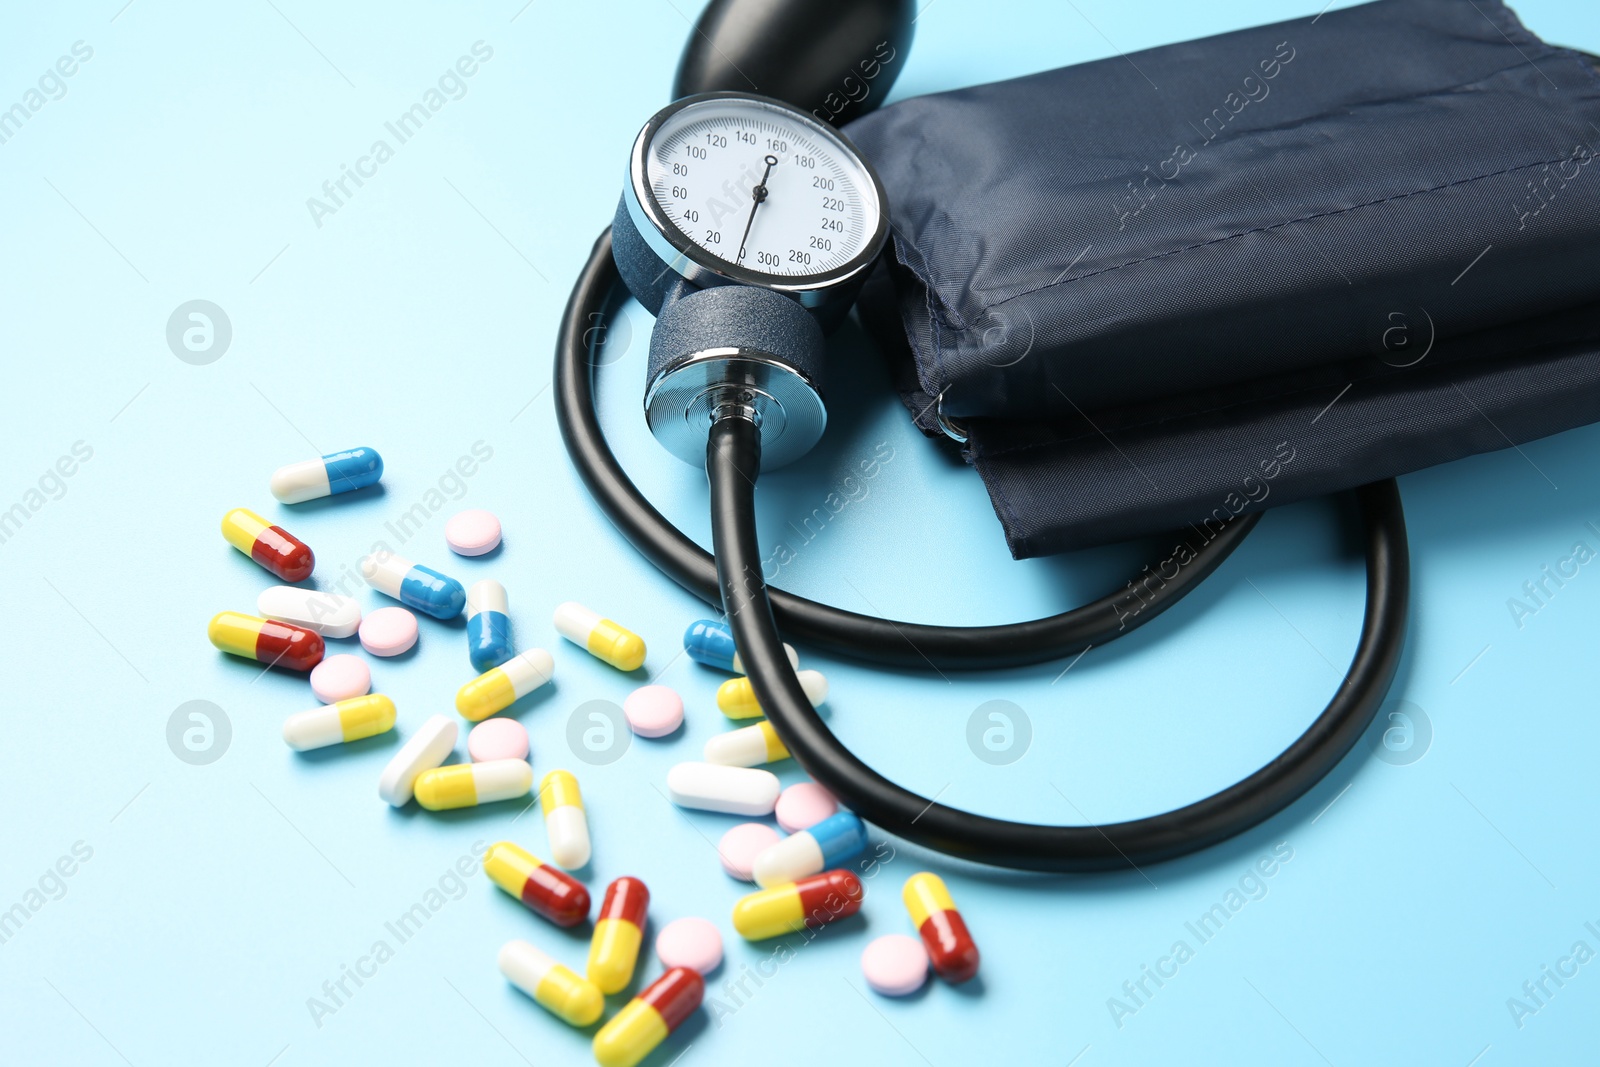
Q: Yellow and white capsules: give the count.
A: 8